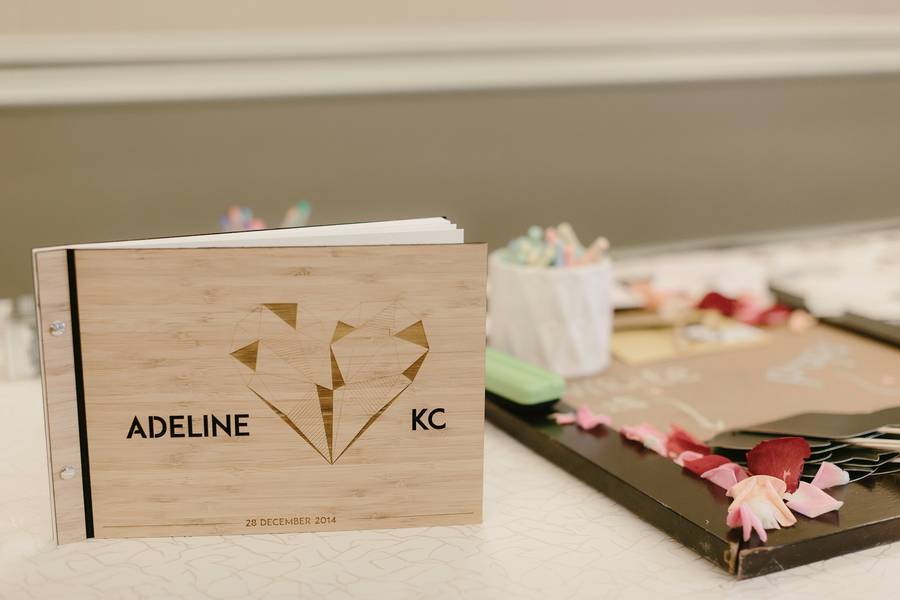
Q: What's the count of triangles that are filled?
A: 9